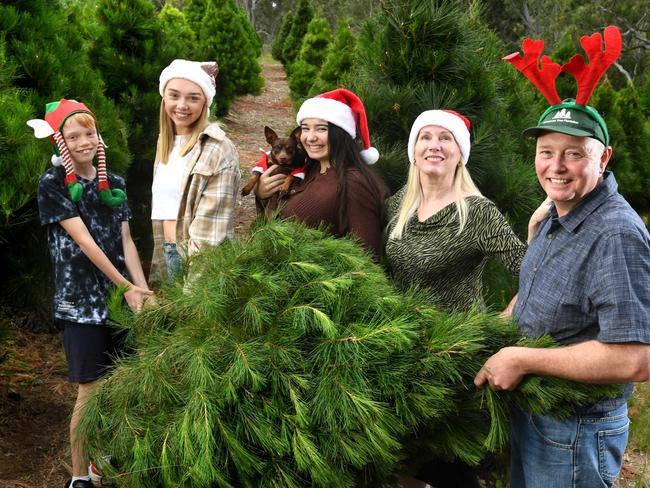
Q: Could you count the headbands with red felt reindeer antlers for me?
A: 1